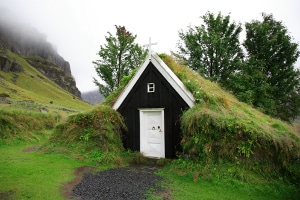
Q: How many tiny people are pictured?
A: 0